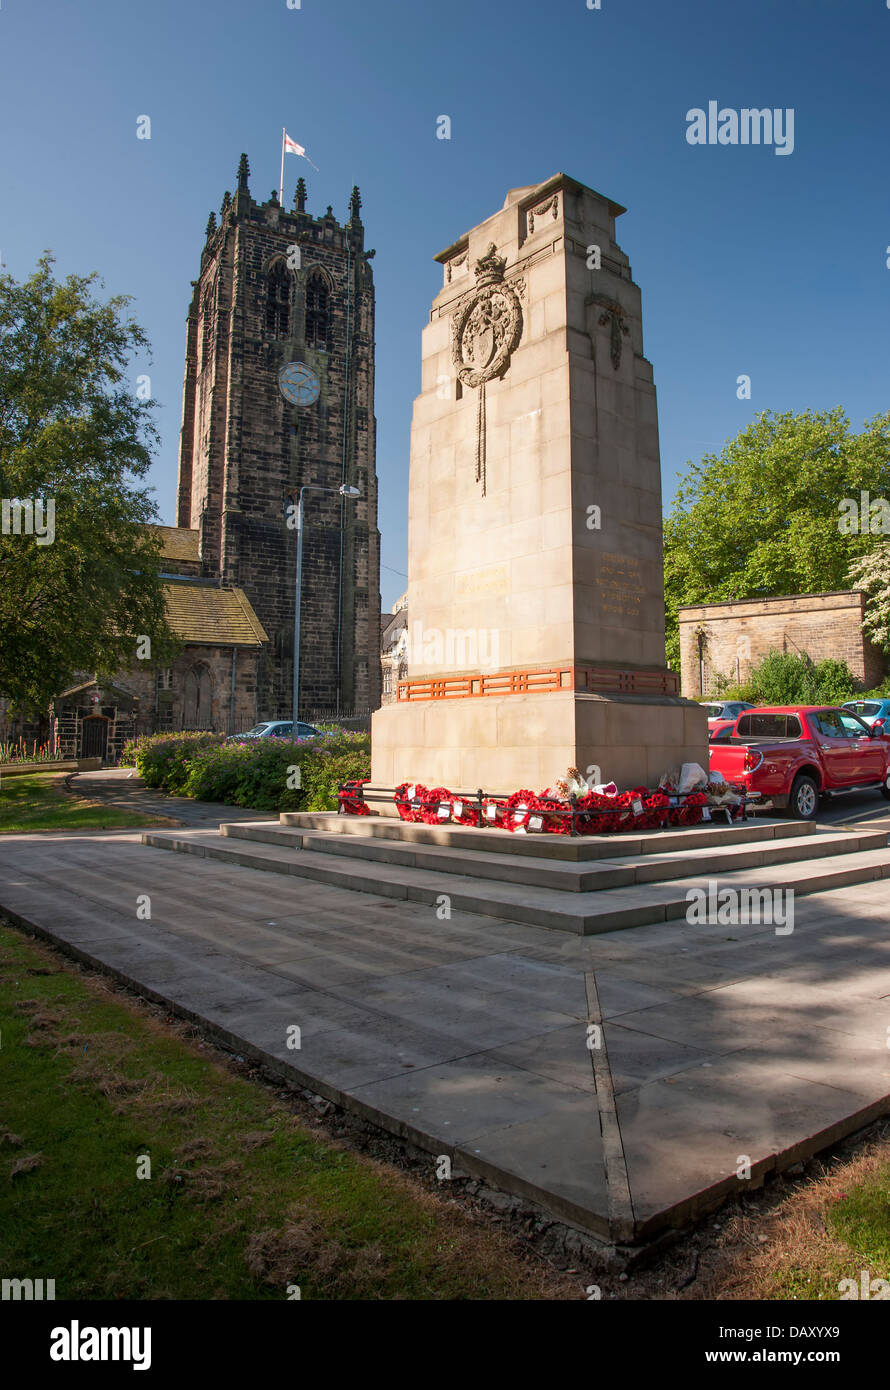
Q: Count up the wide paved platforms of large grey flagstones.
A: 1